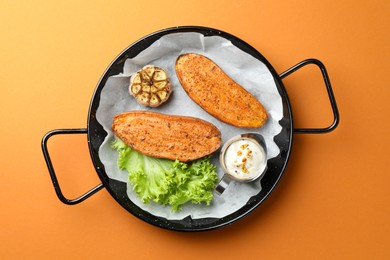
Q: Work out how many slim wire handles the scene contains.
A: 2